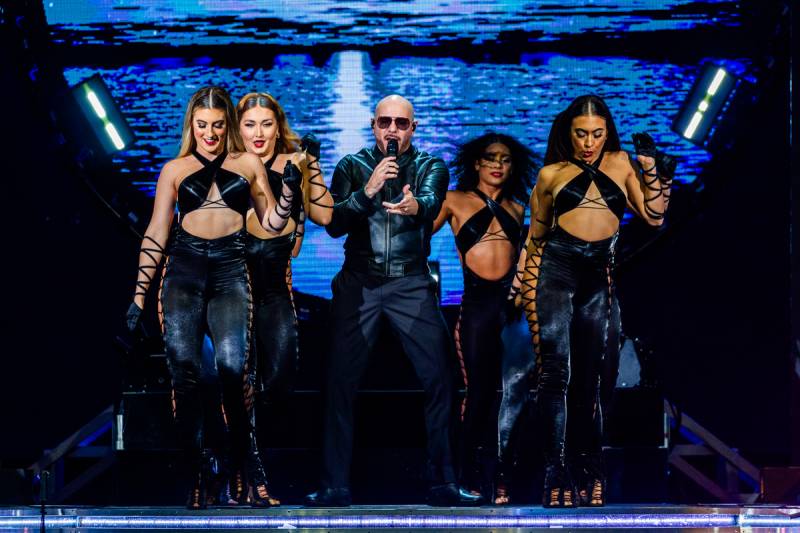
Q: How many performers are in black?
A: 5